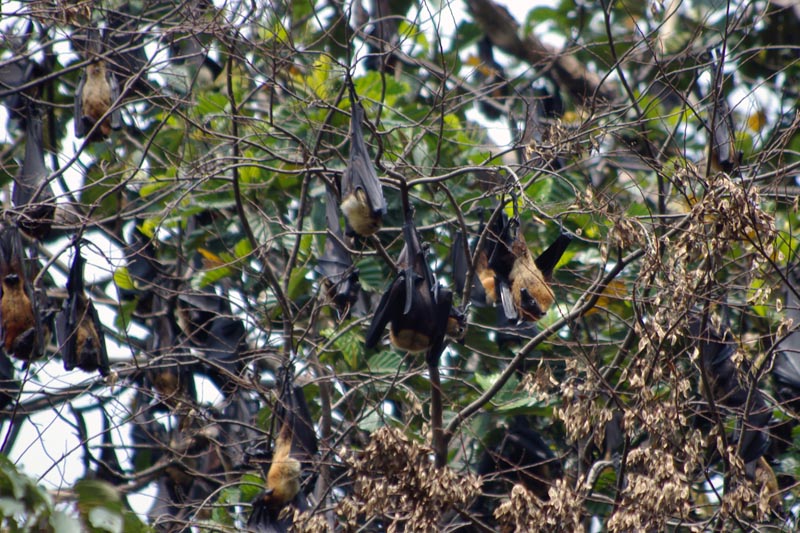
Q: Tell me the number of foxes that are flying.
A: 0